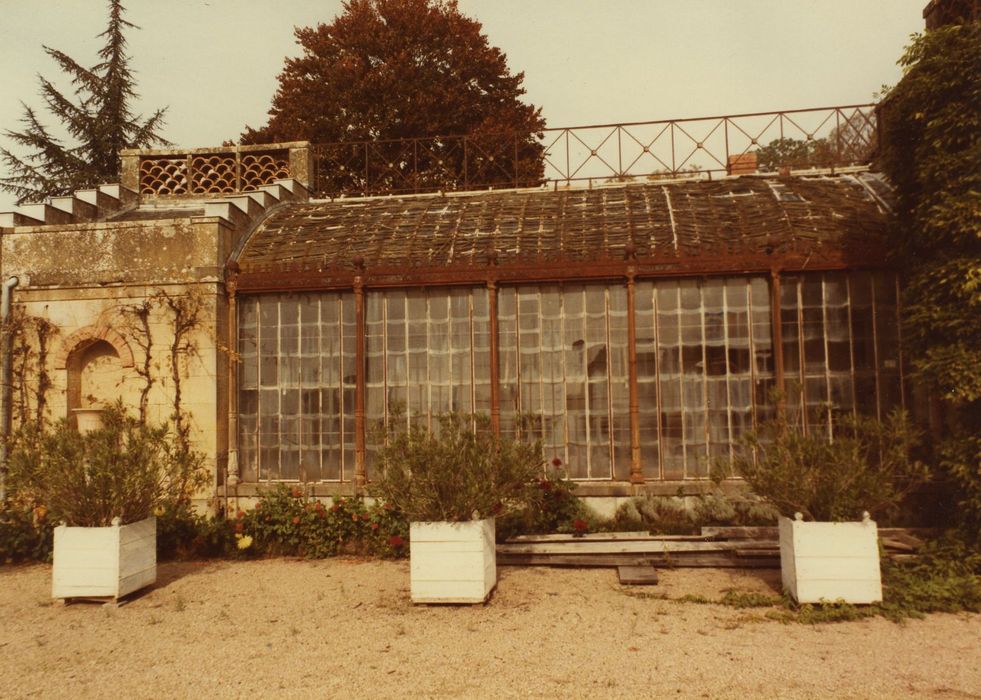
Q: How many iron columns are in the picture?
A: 5